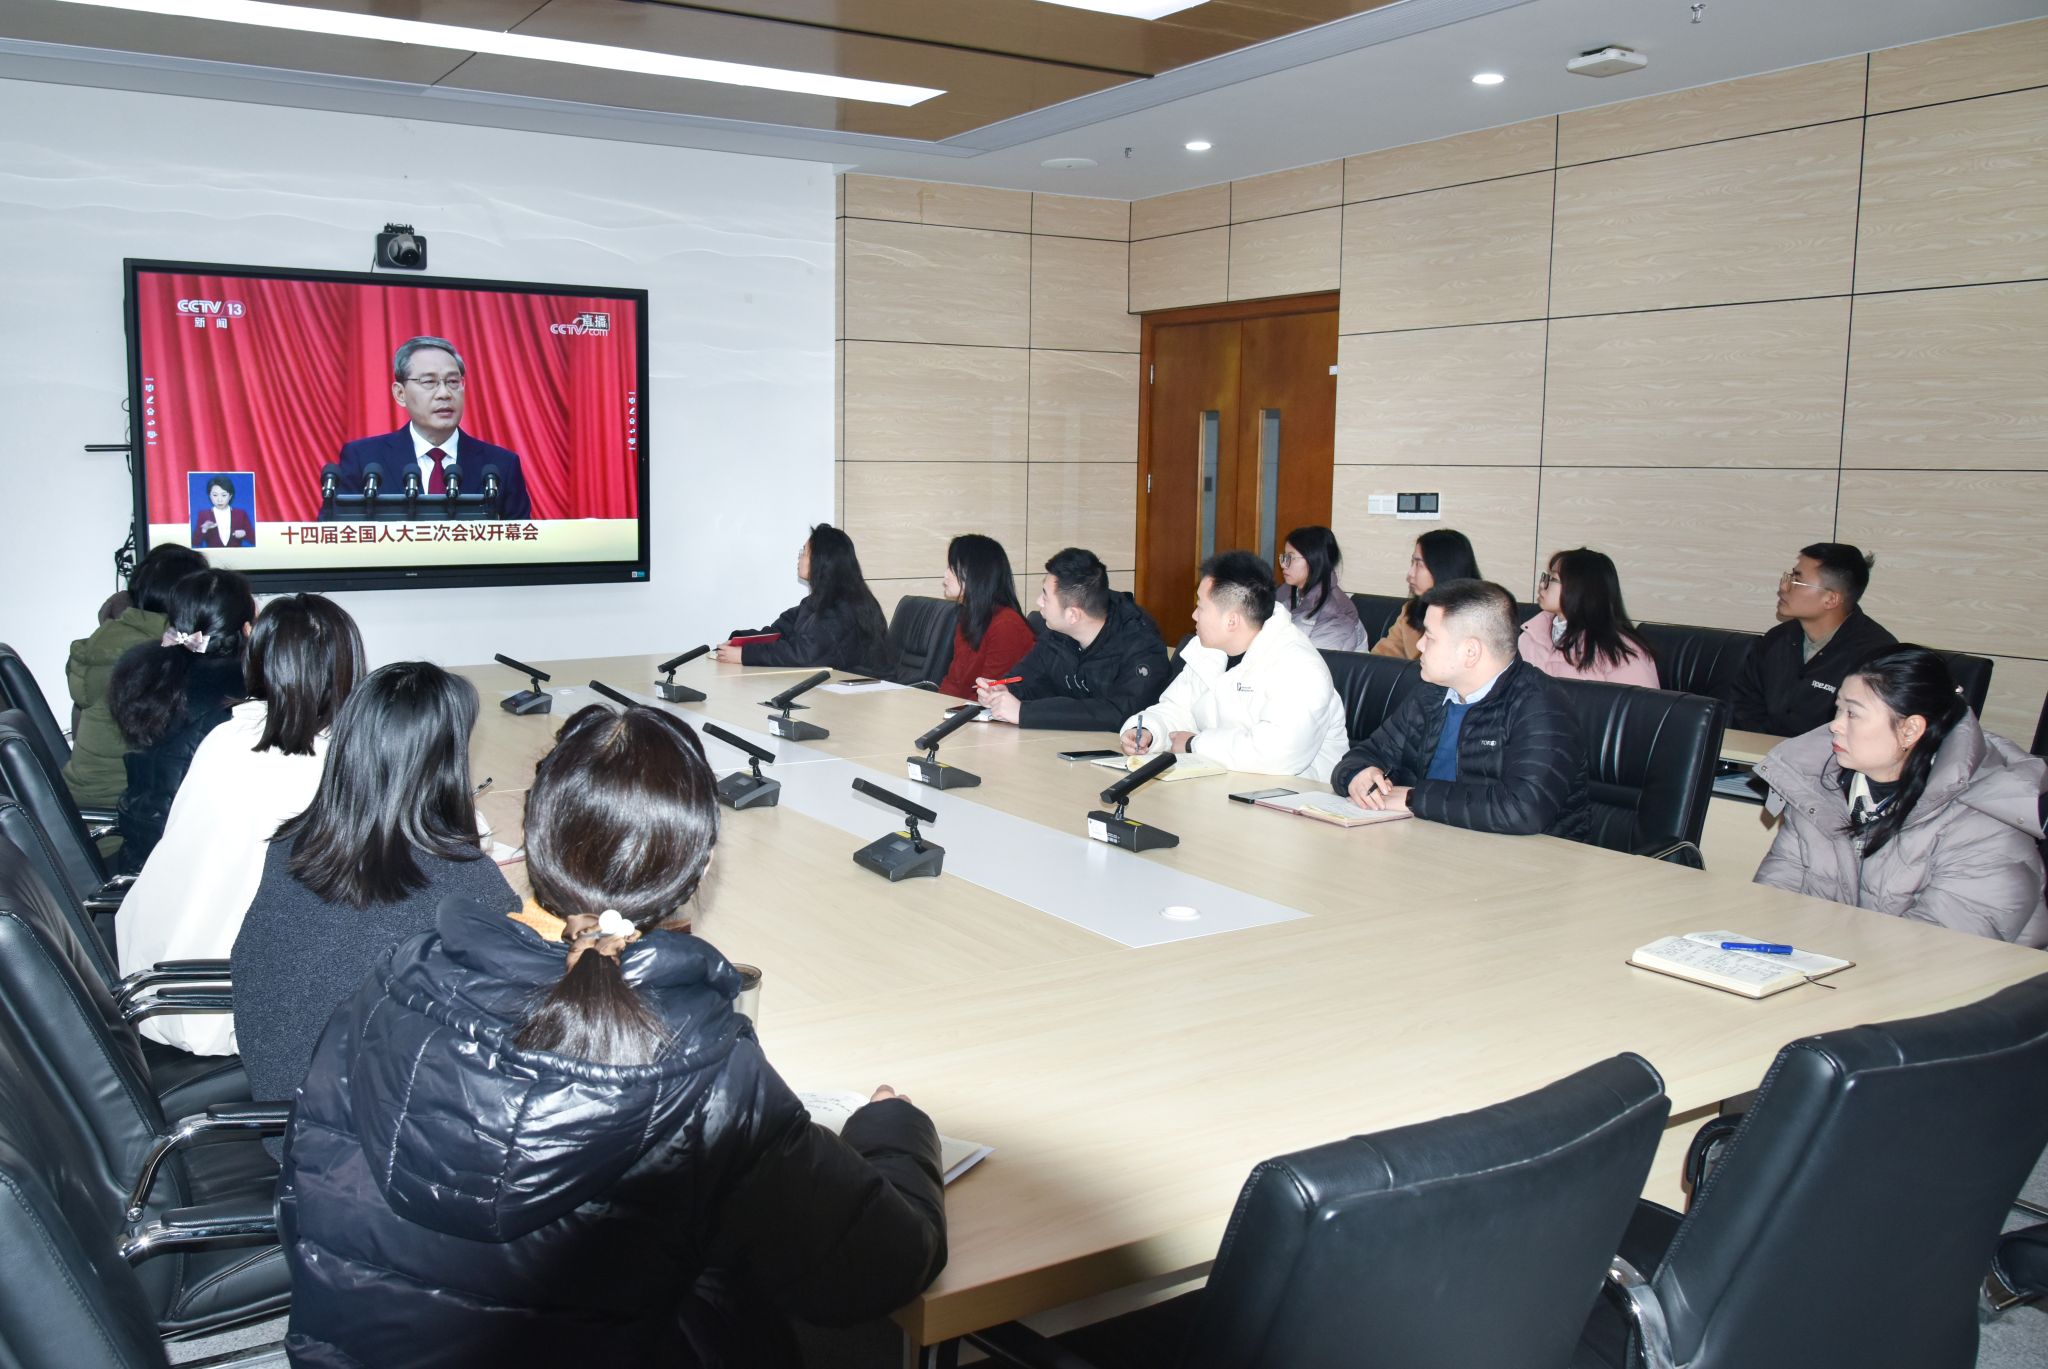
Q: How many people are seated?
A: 15